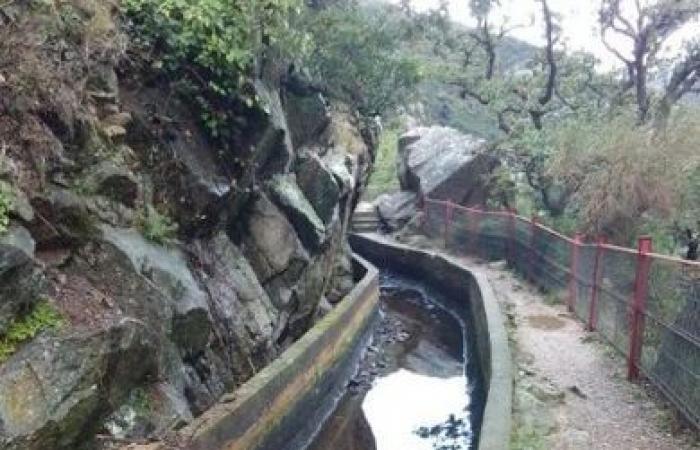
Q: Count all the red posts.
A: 8